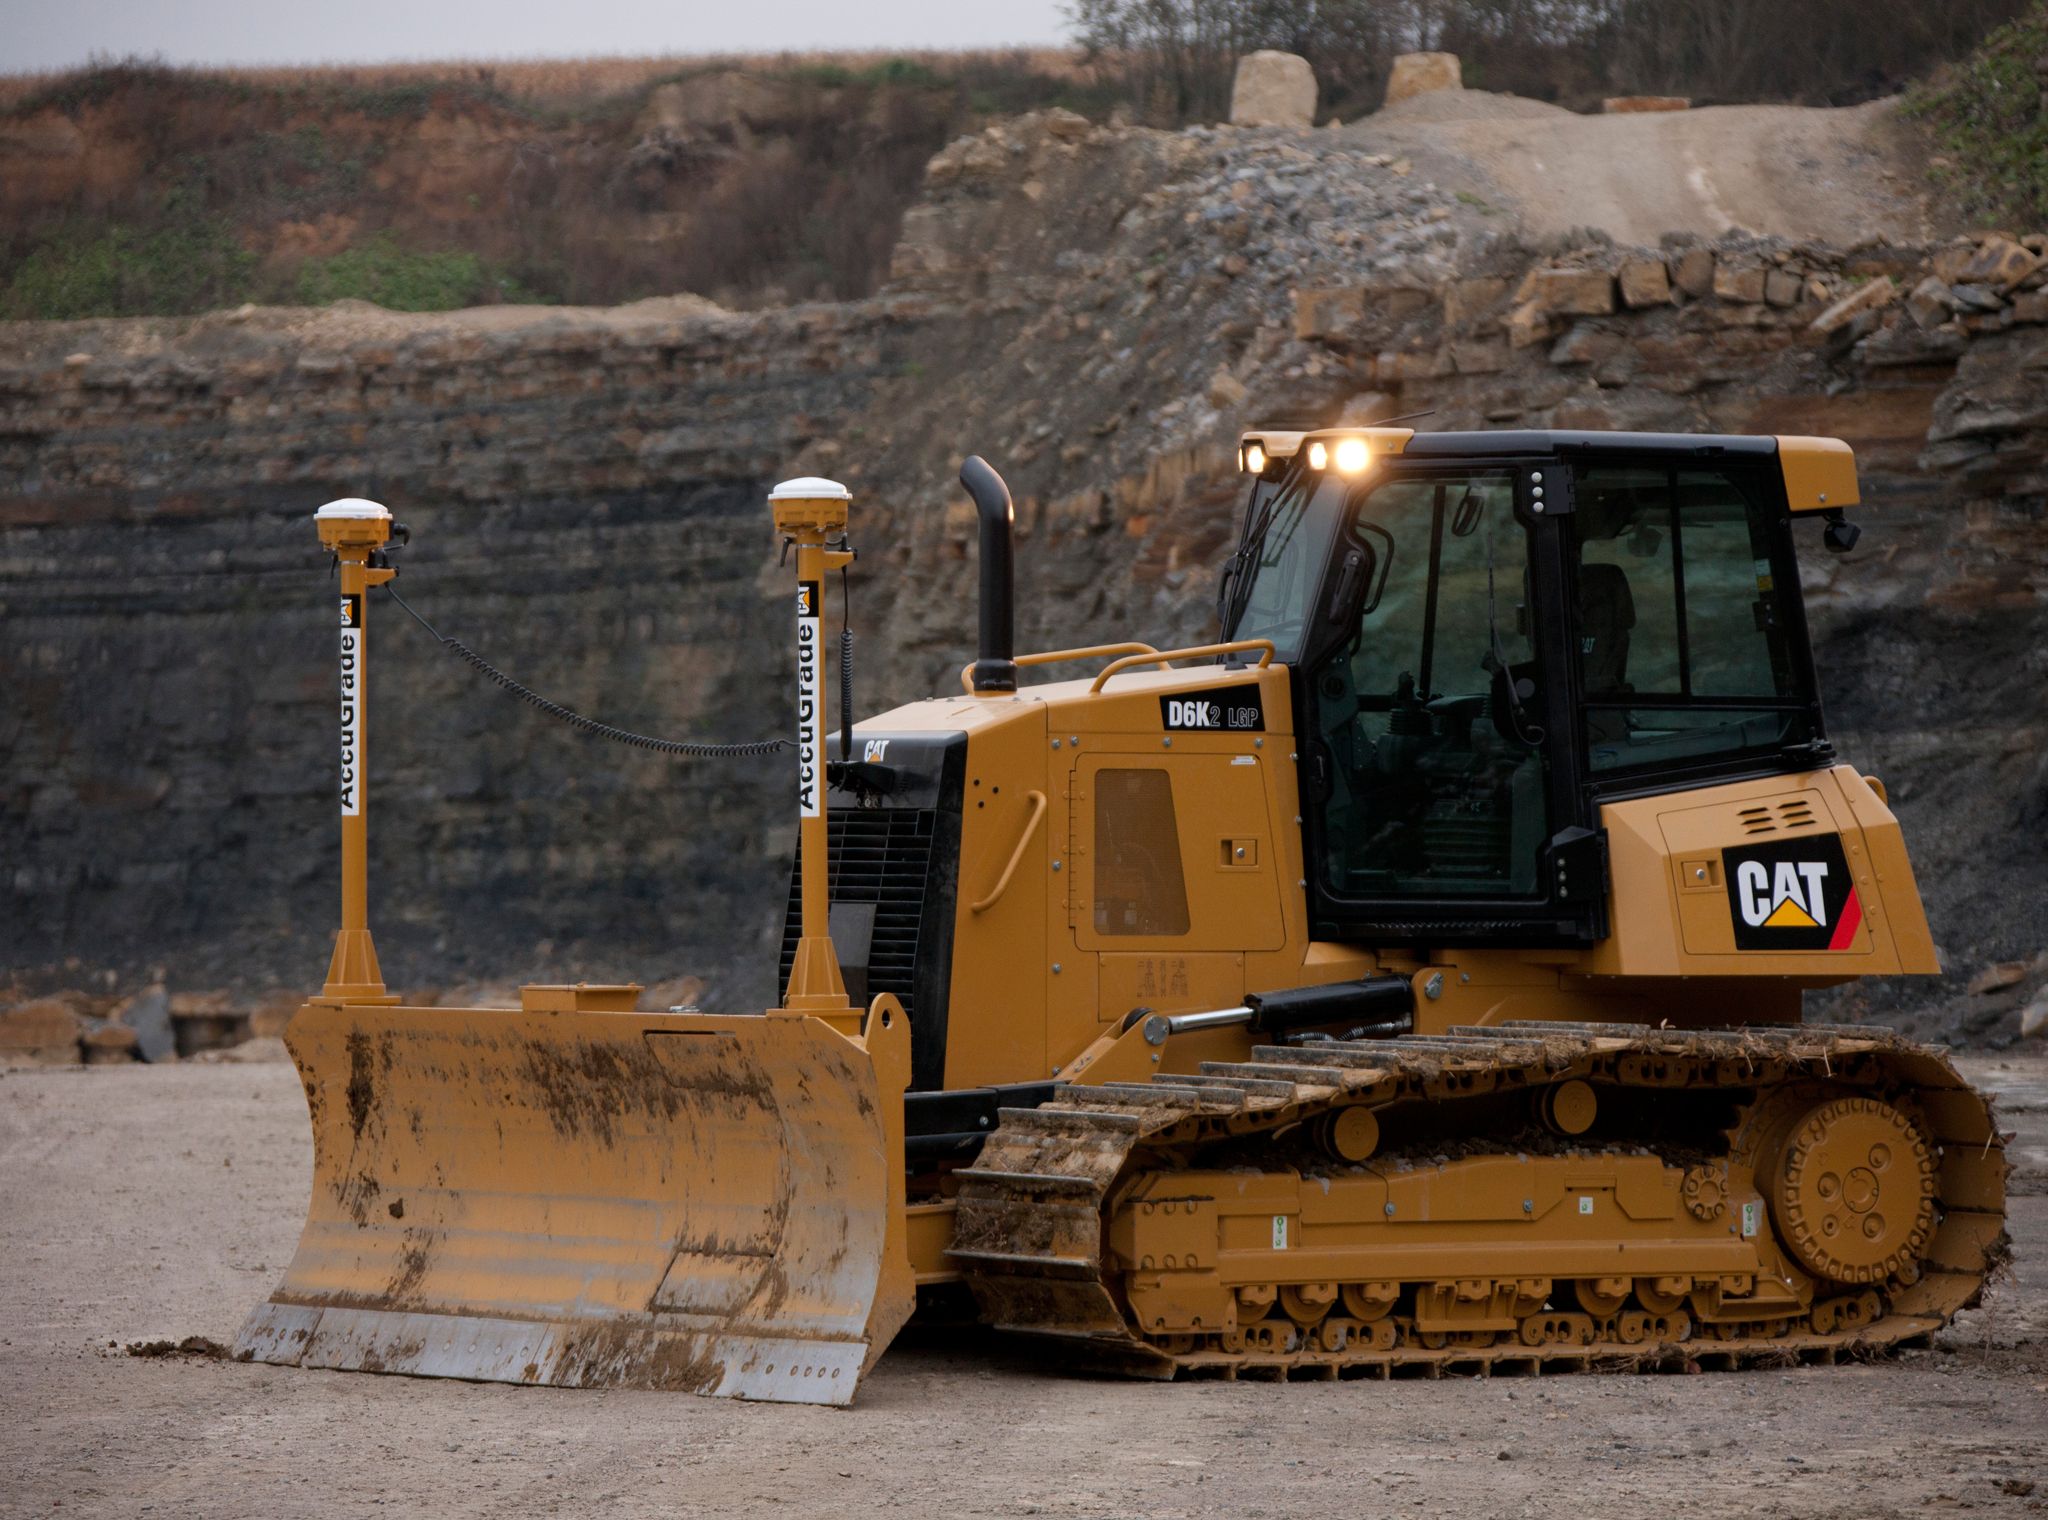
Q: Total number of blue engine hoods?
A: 0